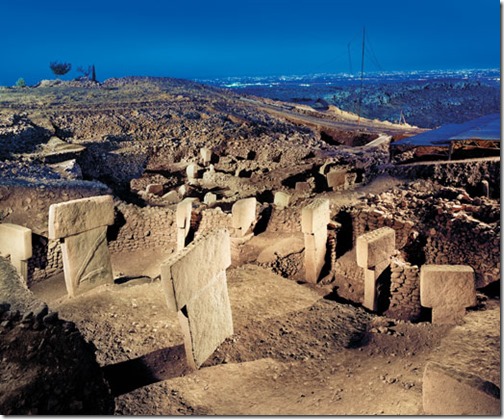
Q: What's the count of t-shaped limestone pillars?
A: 8